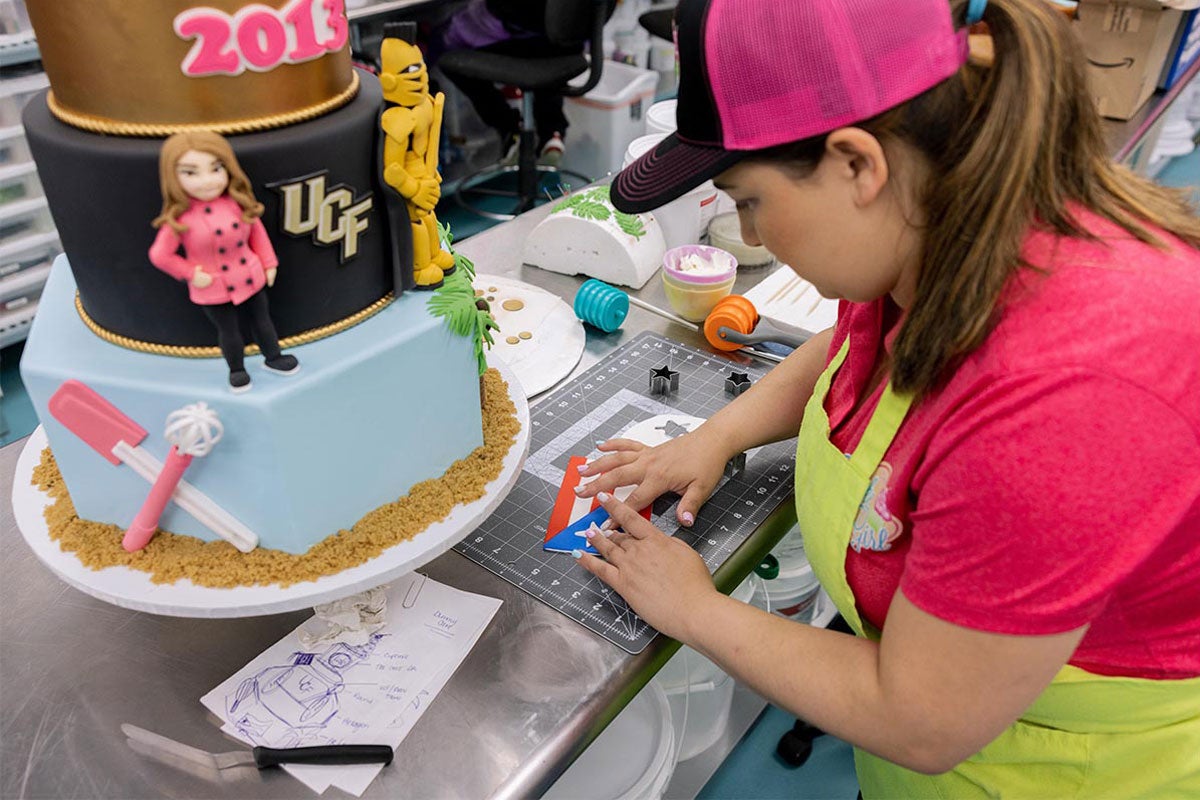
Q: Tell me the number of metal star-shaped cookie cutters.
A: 2